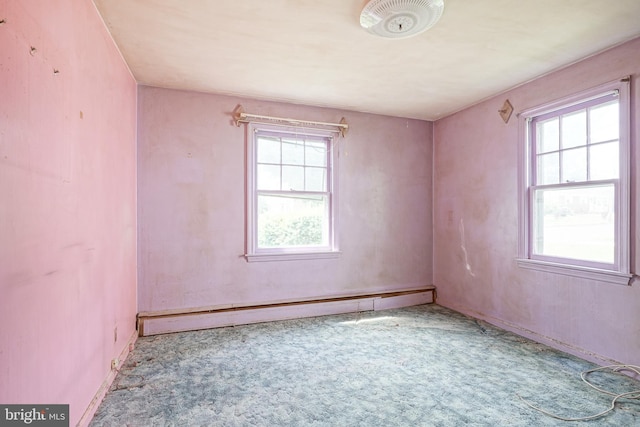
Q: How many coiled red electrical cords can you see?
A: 0